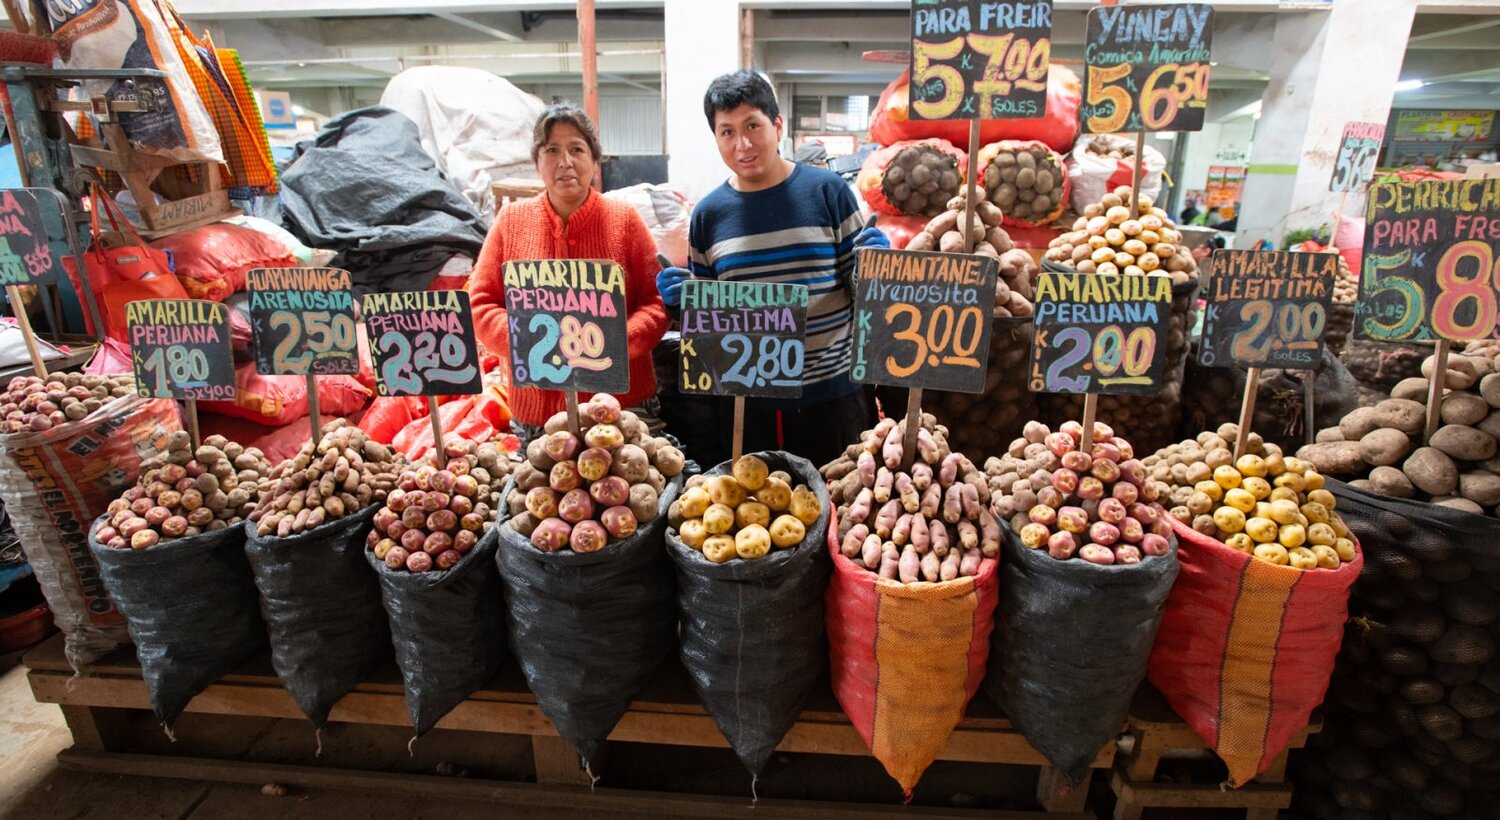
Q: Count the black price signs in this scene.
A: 13